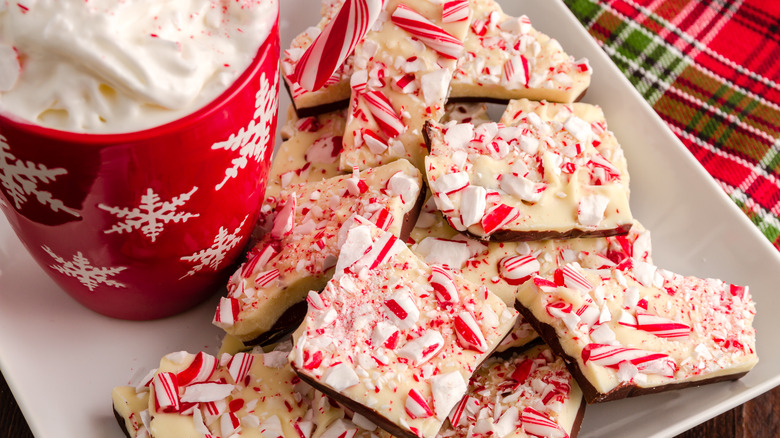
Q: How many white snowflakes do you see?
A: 5